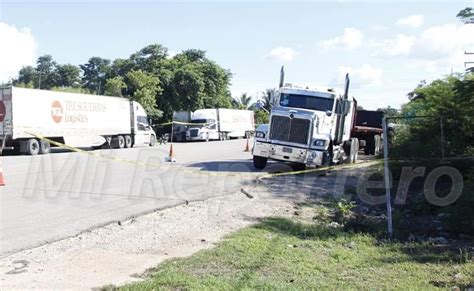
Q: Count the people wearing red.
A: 0